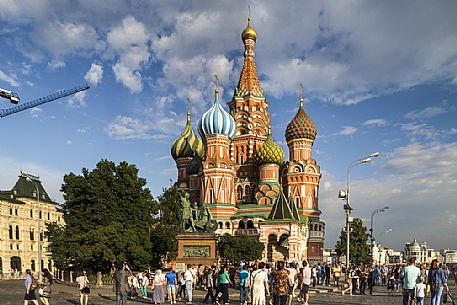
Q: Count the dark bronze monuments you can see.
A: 1